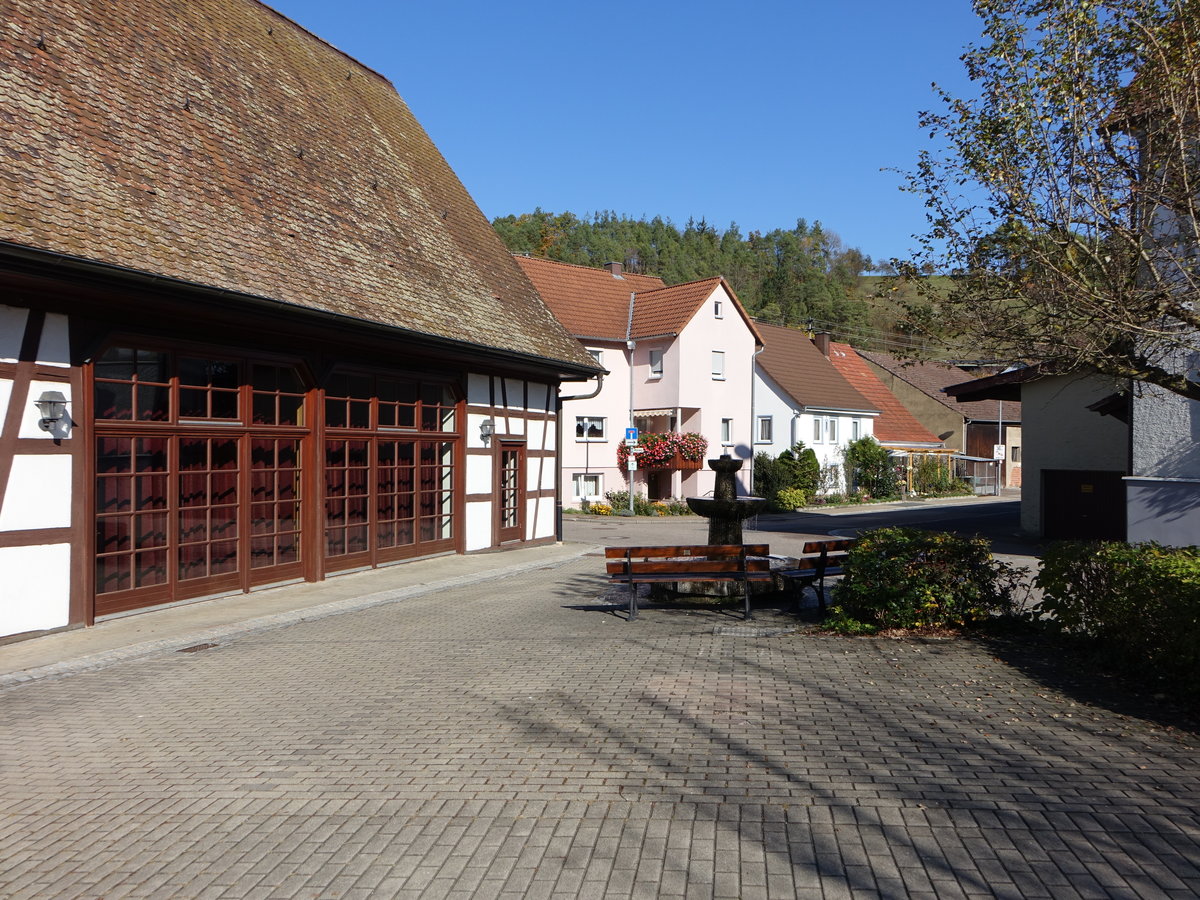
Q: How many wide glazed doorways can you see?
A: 2